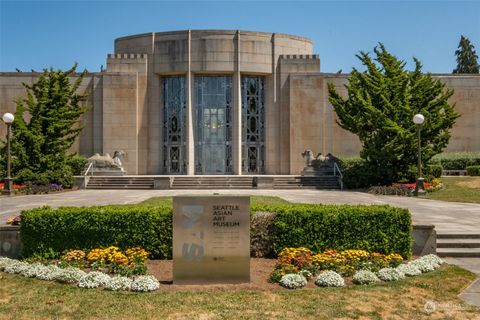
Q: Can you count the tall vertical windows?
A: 3